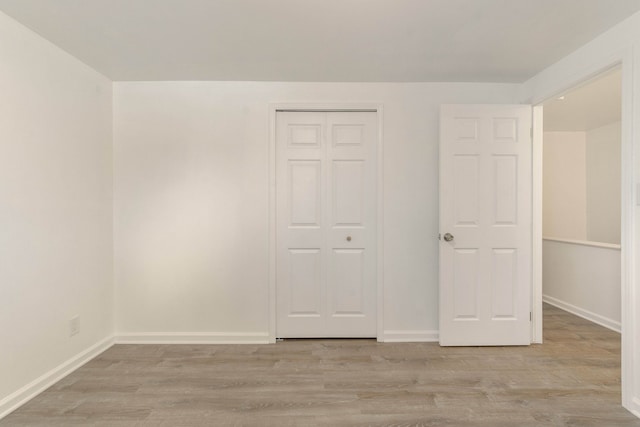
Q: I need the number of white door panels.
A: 12